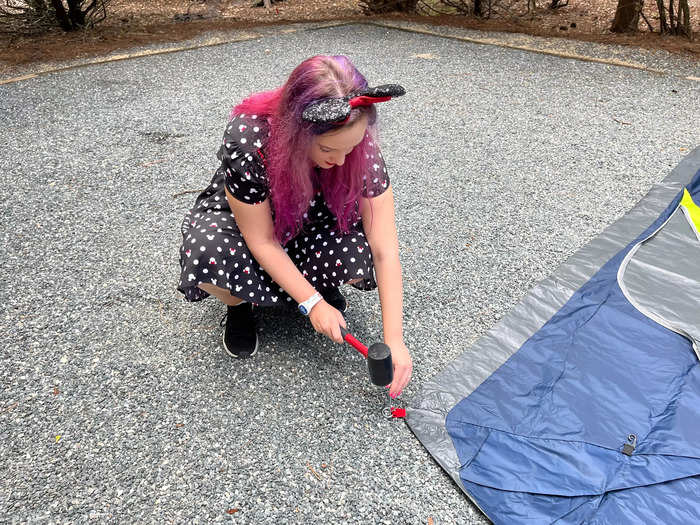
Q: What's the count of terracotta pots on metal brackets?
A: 0